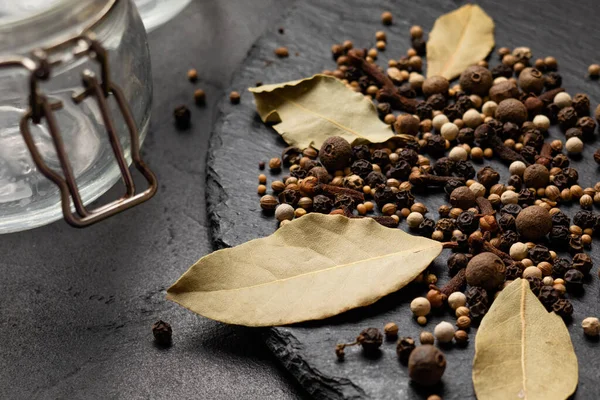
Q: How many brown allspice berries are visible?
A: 12